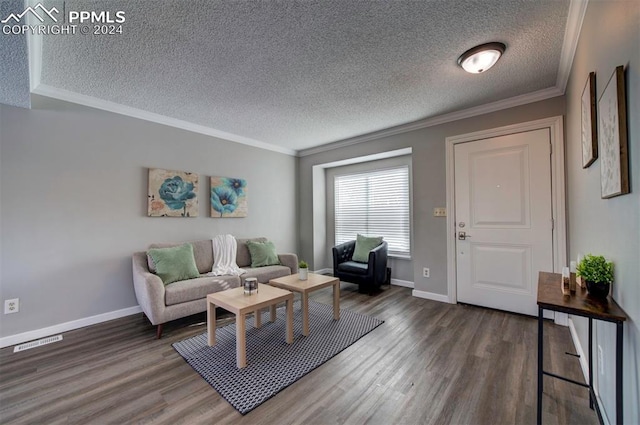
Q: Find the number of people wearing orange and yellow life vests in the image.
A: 0